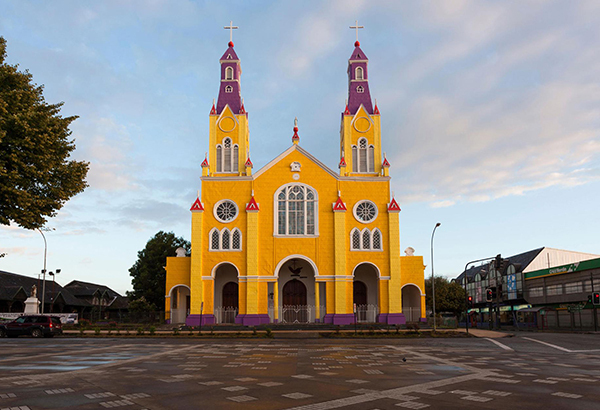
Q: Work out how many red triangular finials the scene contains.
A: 12